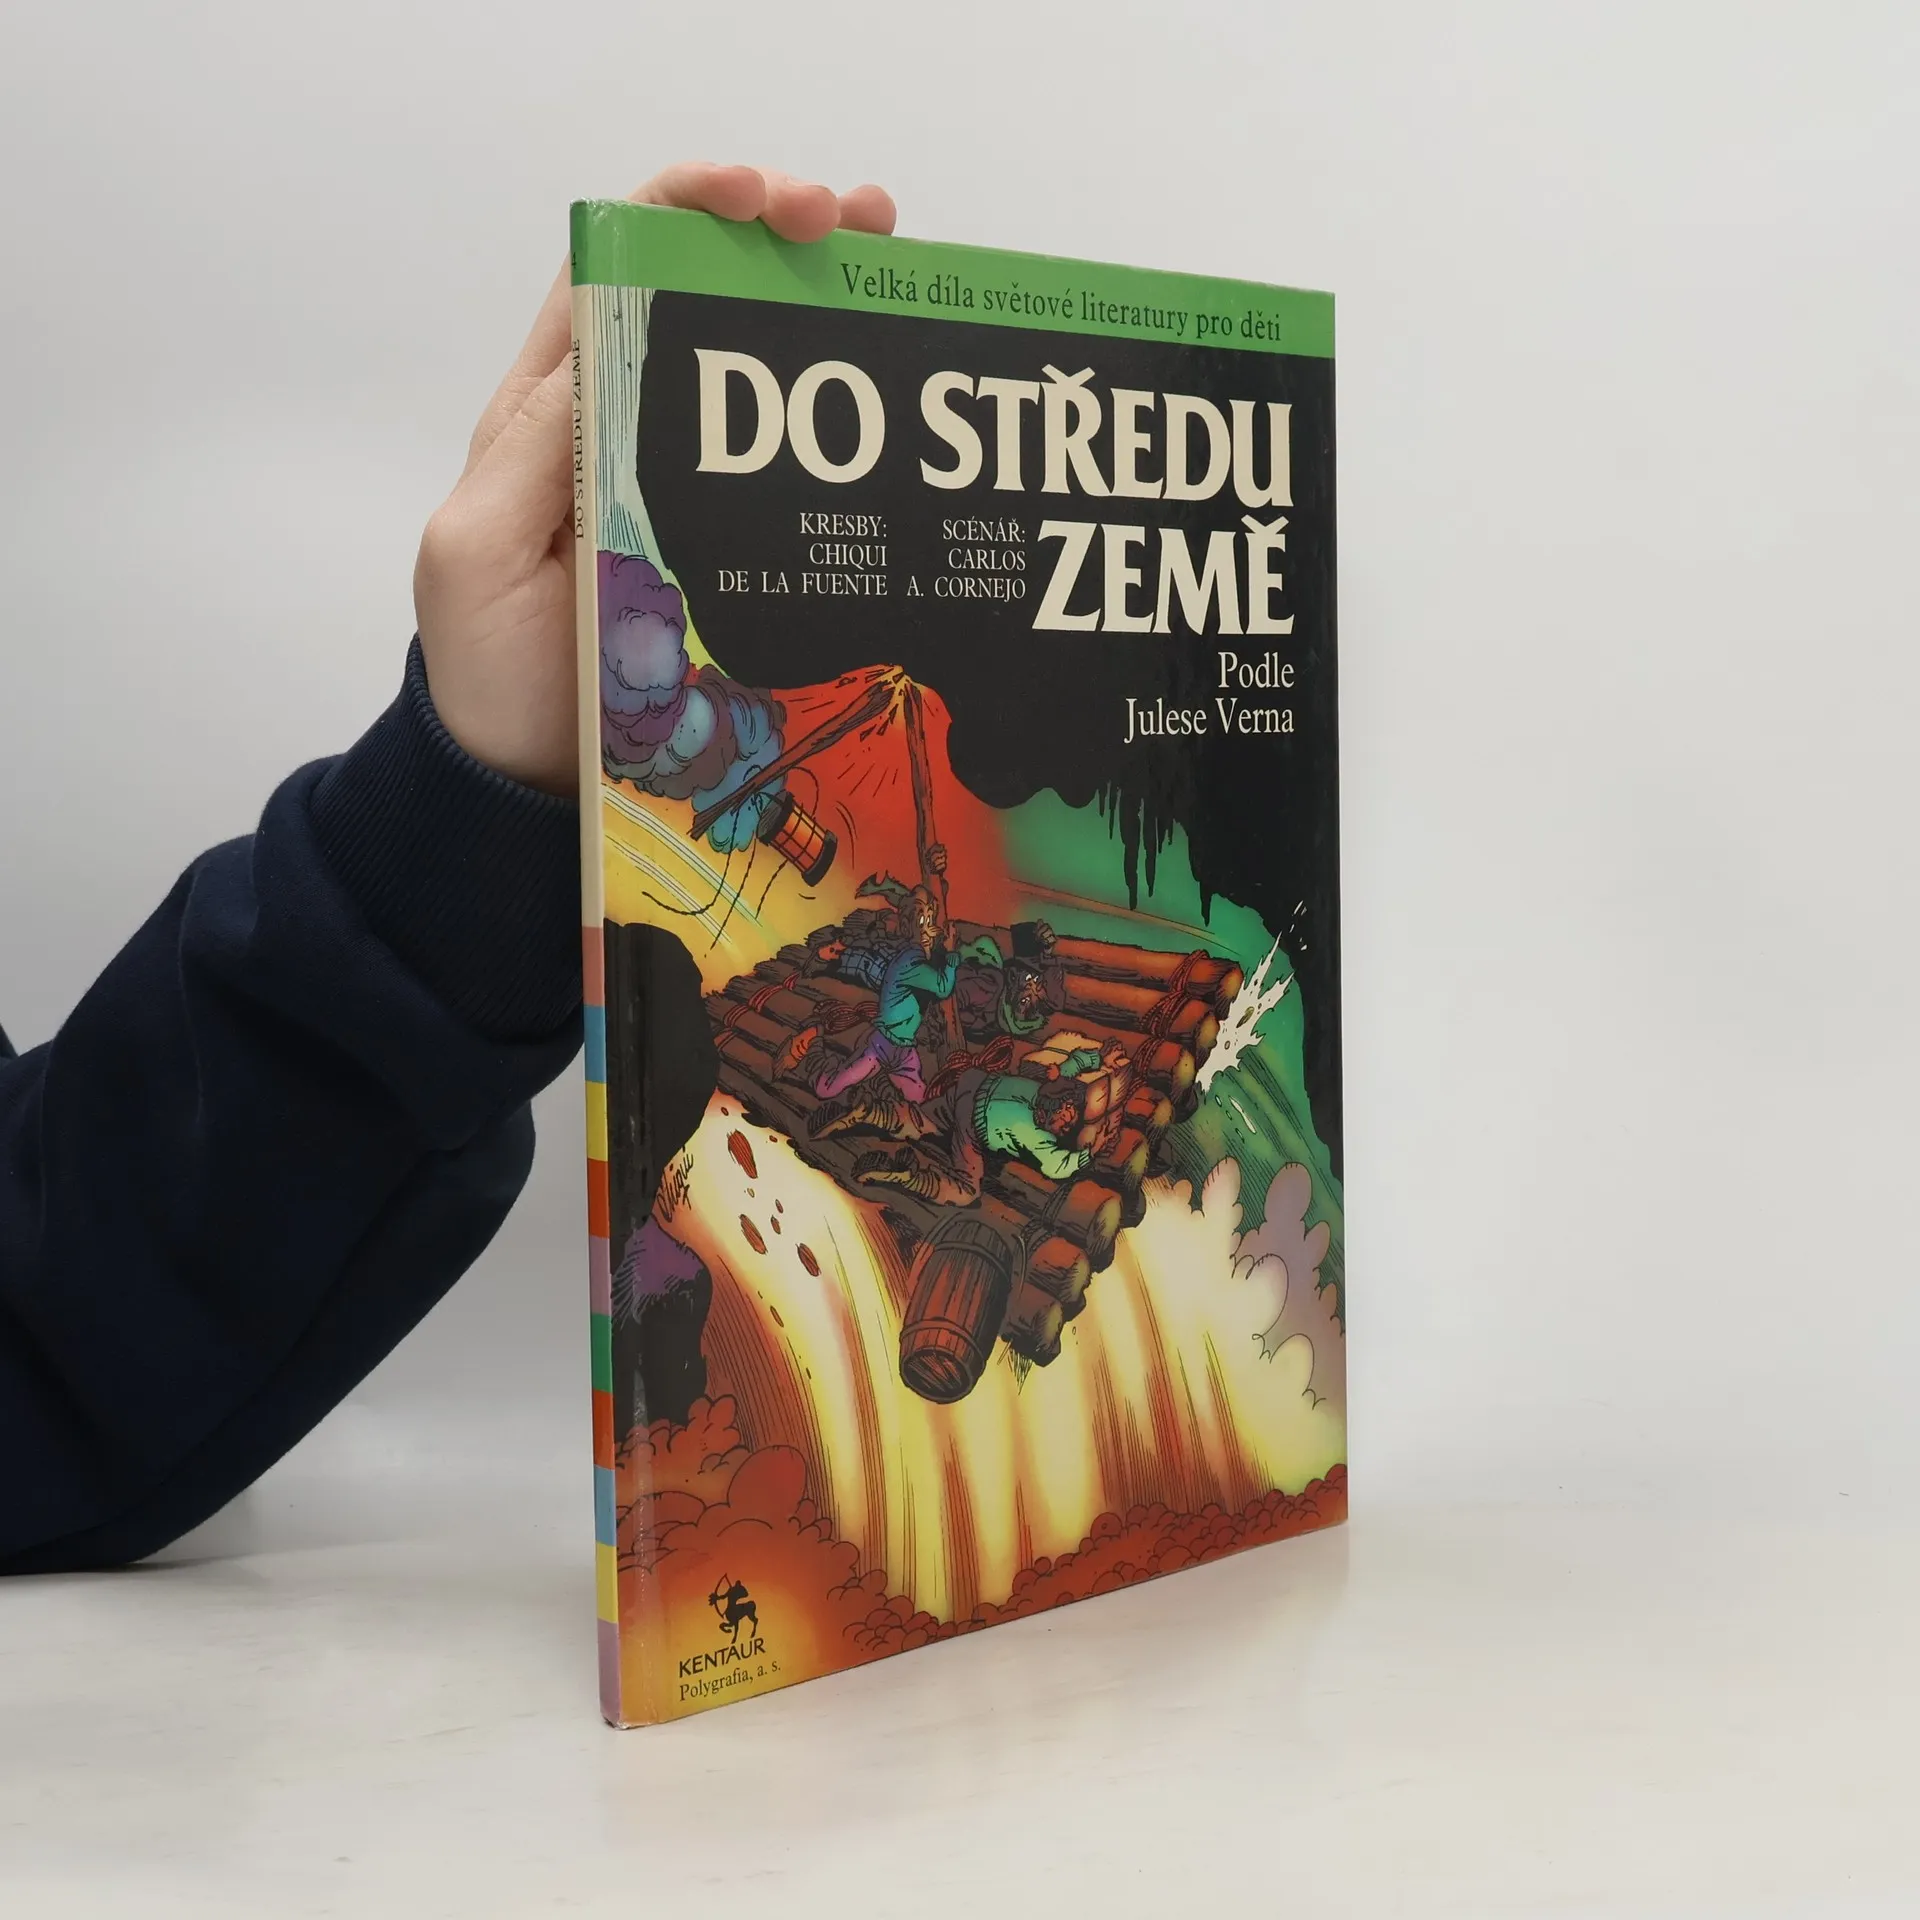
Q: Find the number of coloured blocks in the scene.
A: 10